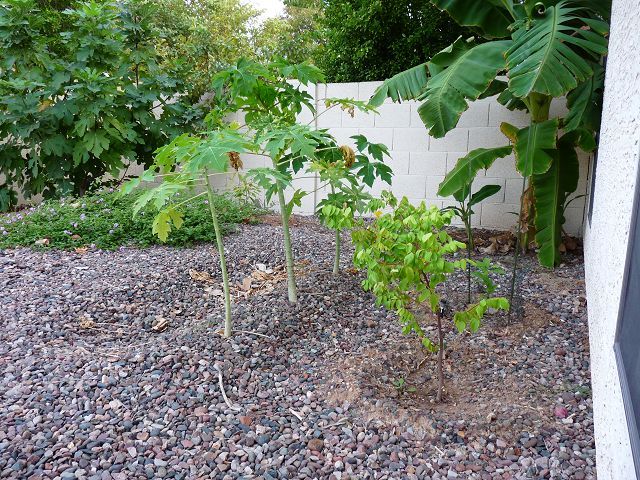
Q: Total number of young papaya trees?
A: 3